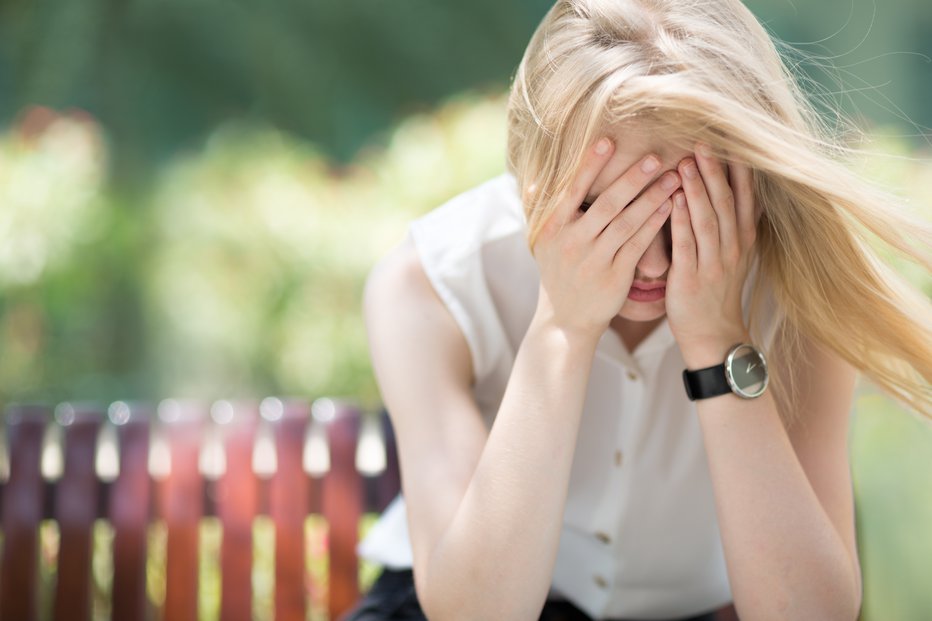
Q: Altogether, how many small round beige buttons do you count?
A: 4